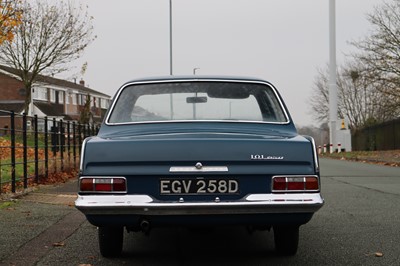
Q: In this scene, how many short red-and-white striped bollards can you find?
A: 4